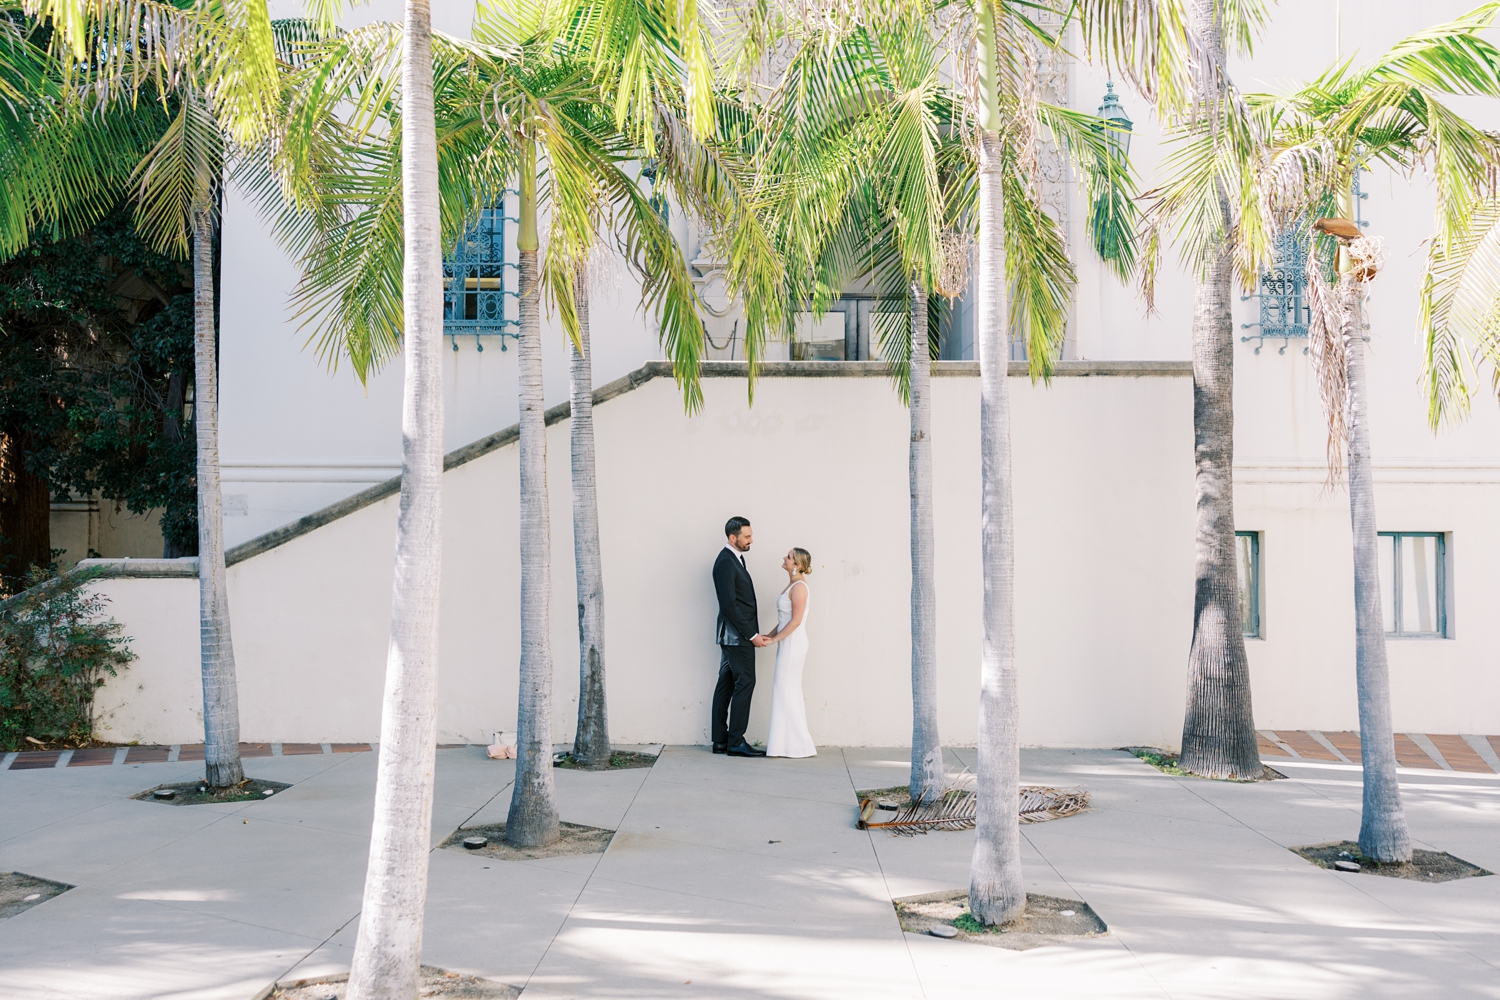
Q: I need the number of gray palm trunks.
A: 8